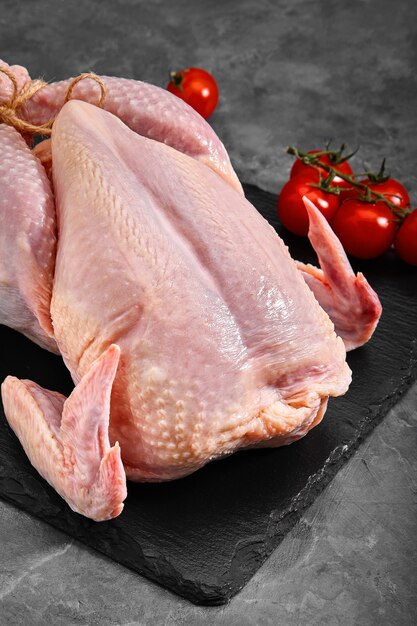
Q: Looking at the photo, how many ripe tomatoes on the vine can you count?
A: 5